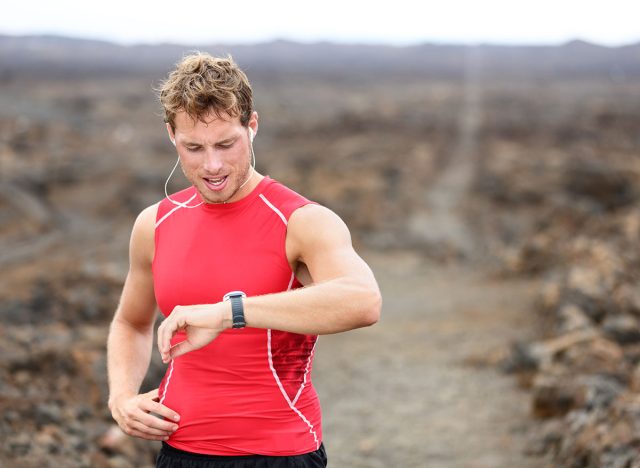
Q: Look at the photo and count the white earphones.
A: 2